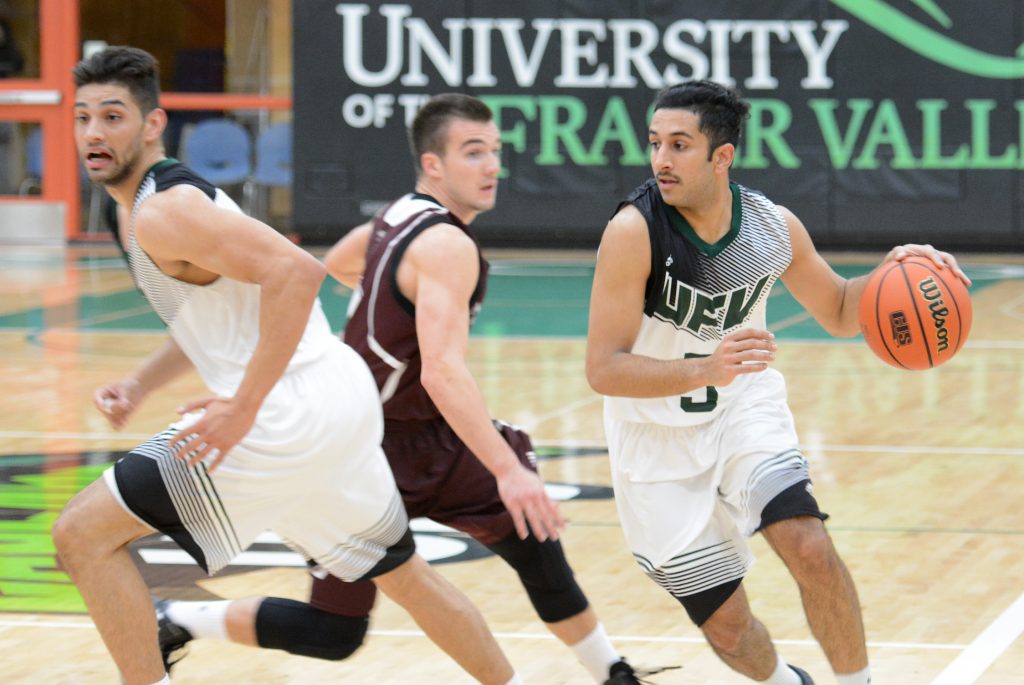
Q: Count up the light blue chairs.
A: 2